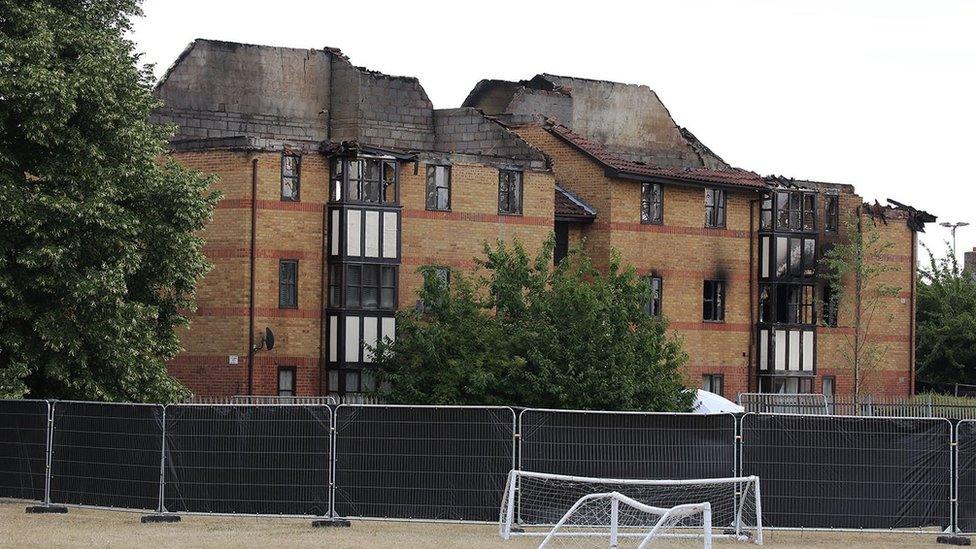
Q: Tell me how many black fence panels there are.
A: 7